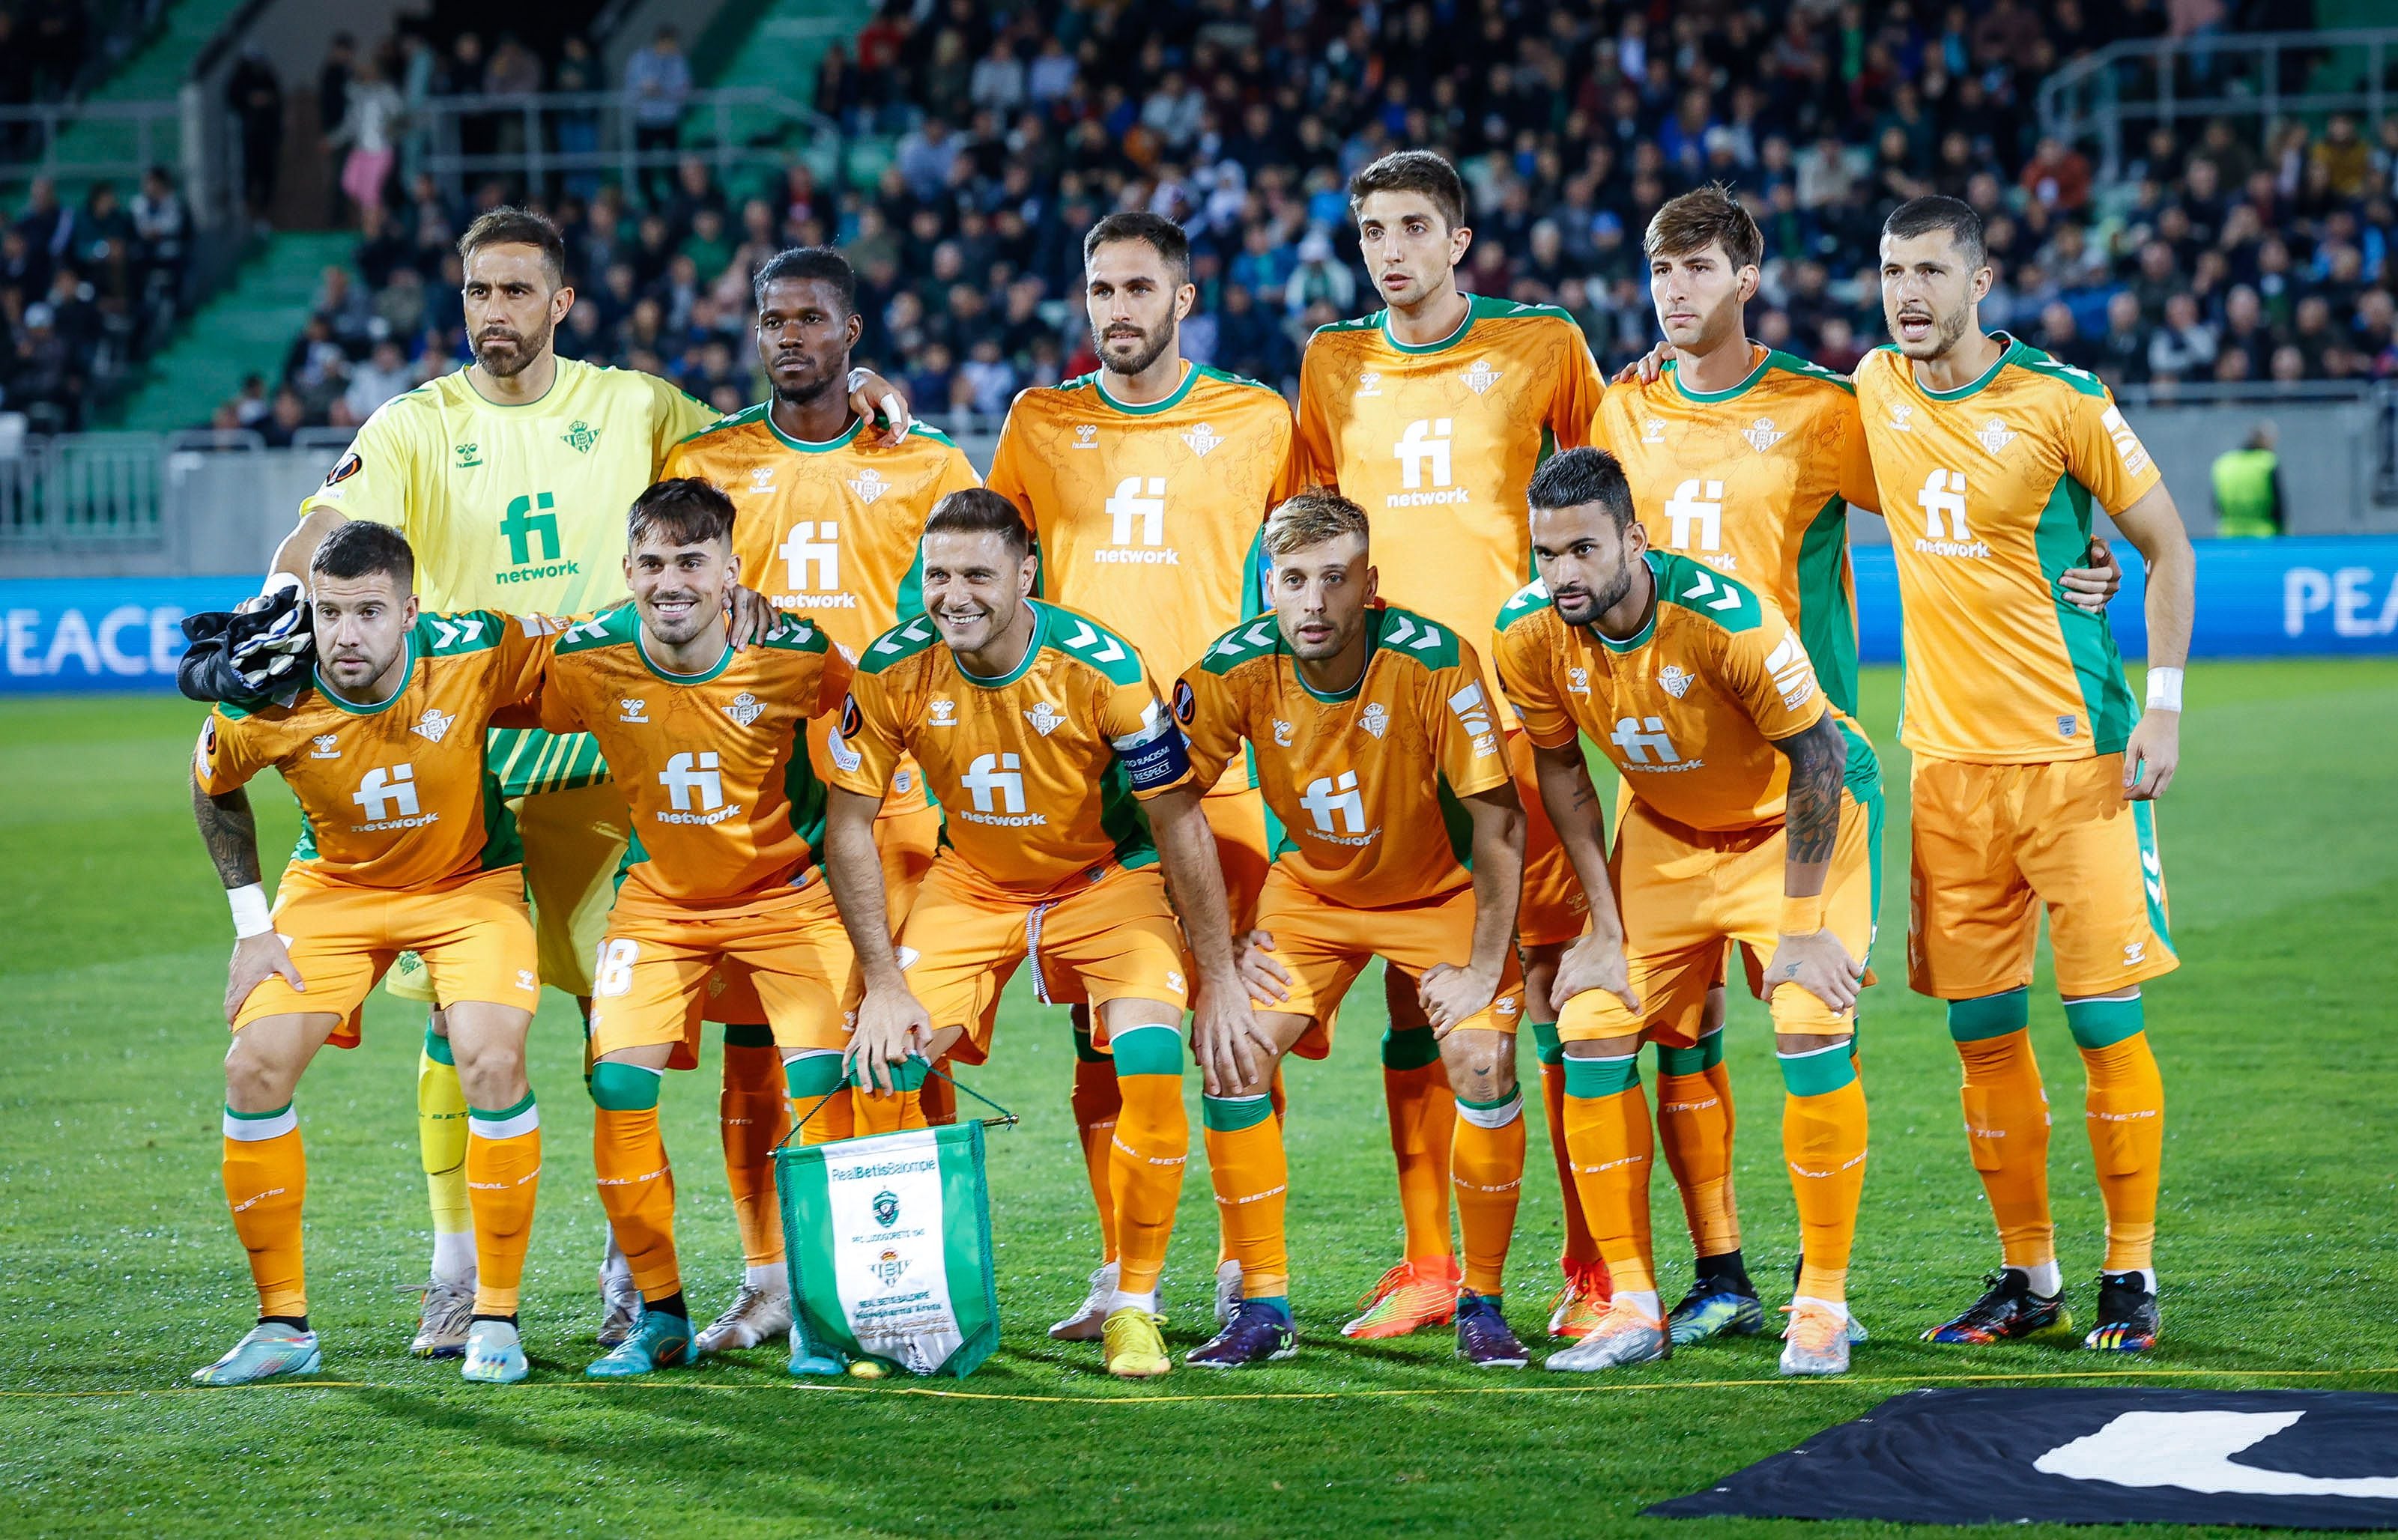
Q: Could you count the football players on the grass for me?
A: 11